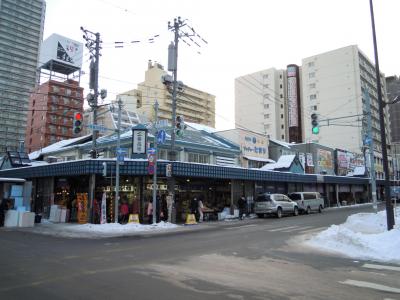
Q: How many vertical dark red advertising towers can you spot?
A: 1